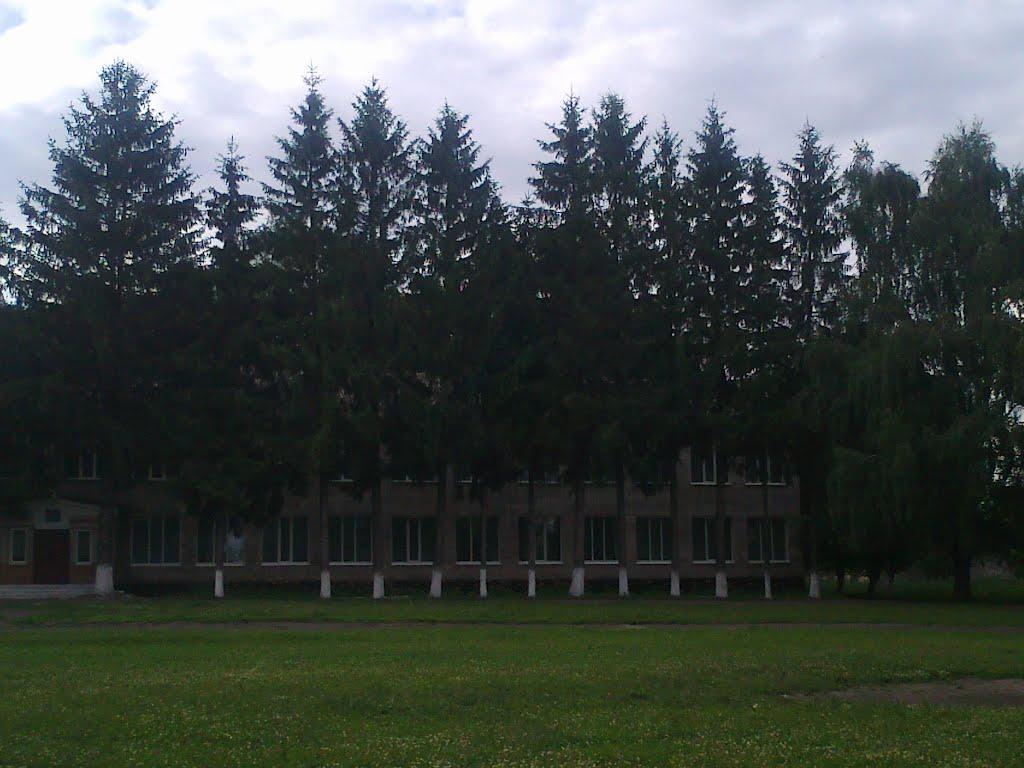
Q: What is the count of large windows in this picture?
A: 11